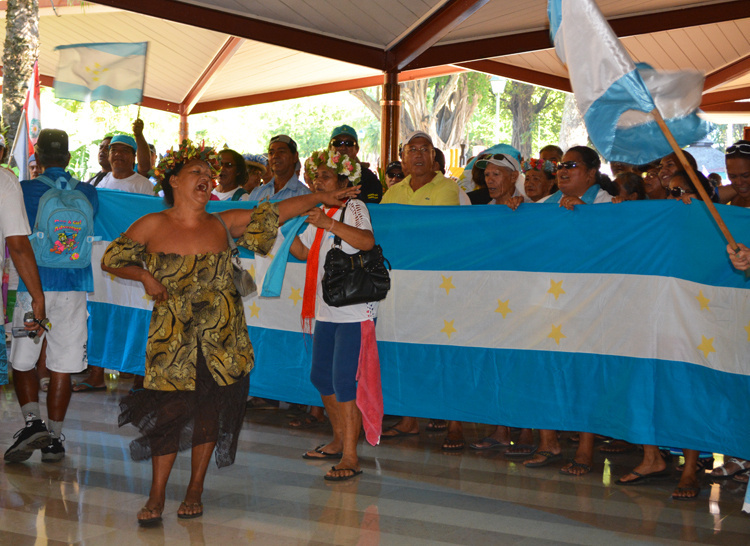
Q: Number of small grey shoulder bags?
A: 1